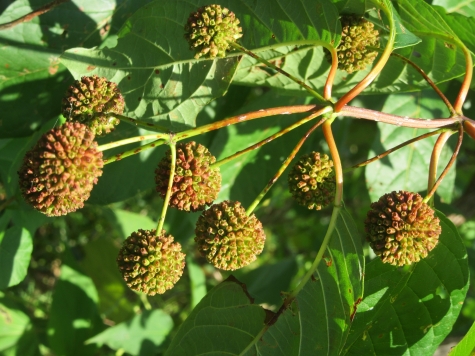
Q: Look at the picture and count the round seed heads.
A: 9